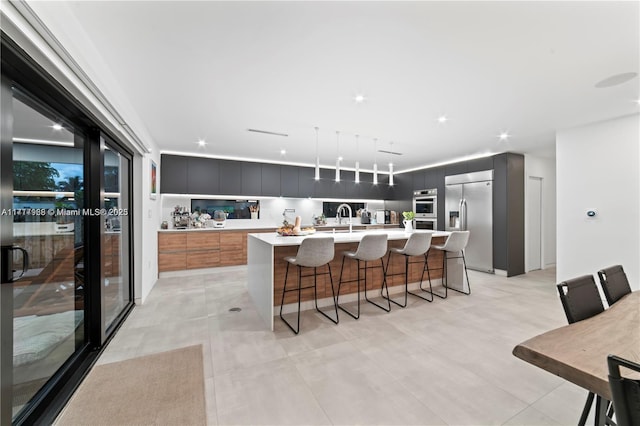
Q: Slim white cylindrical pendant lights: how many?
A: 5